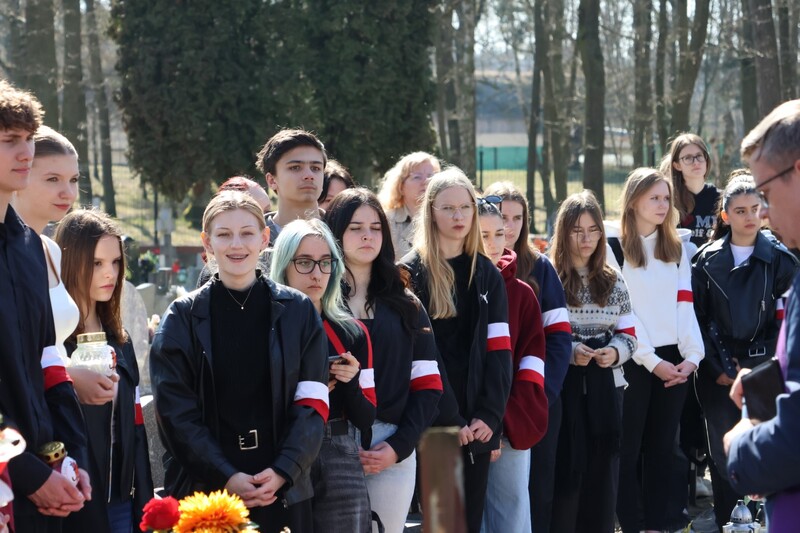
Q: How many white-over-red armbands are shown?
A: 11